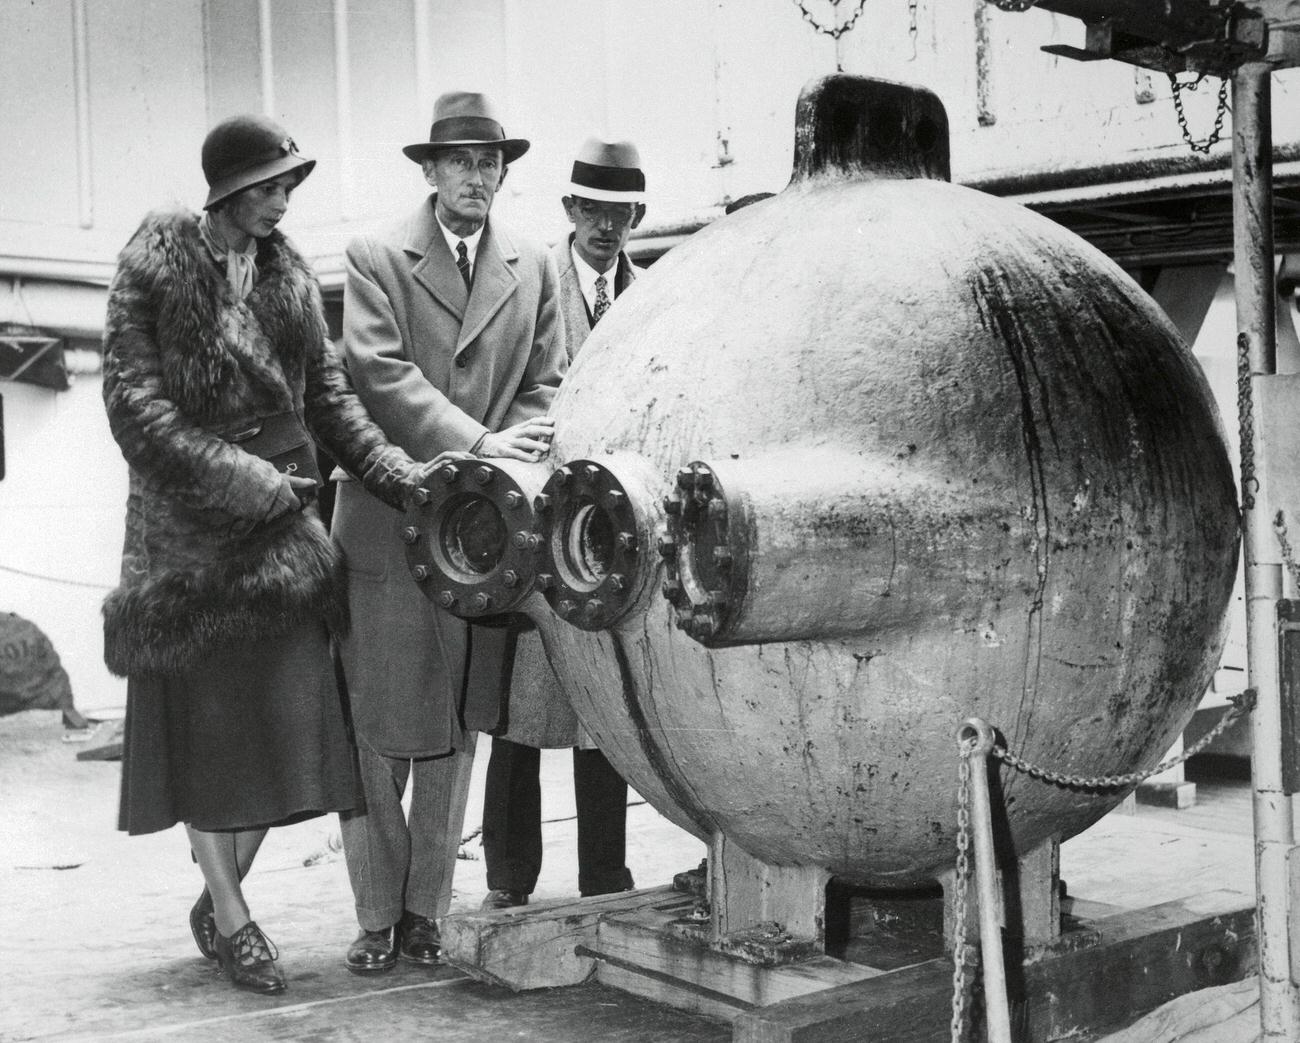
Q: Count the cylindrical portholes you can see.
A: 3